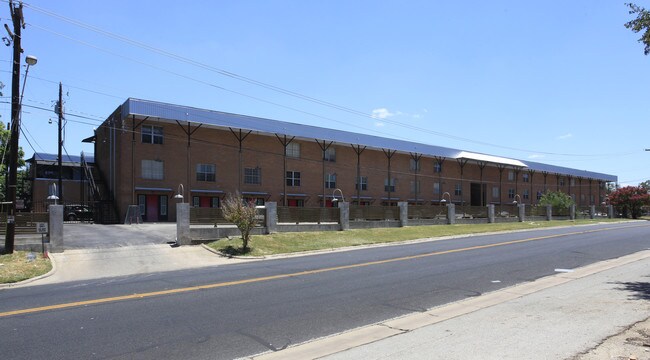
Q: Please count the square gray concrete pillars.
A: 12